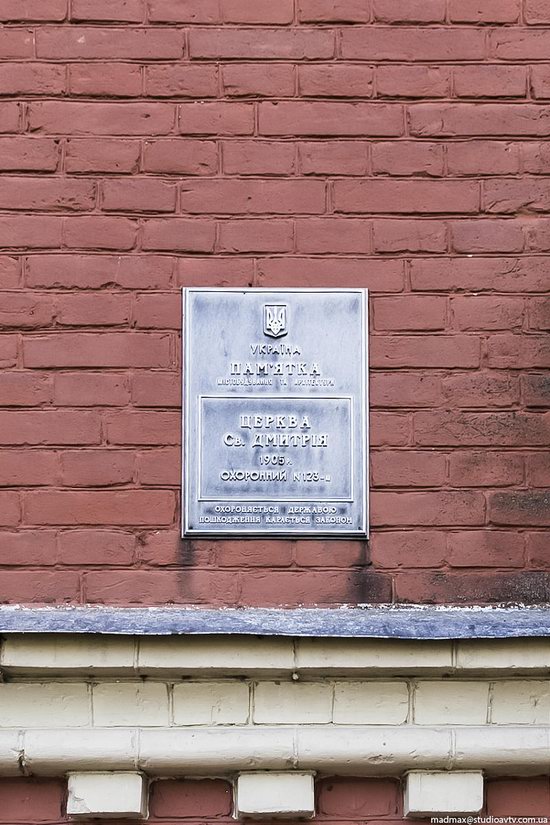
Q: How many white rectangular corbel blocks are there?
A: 3